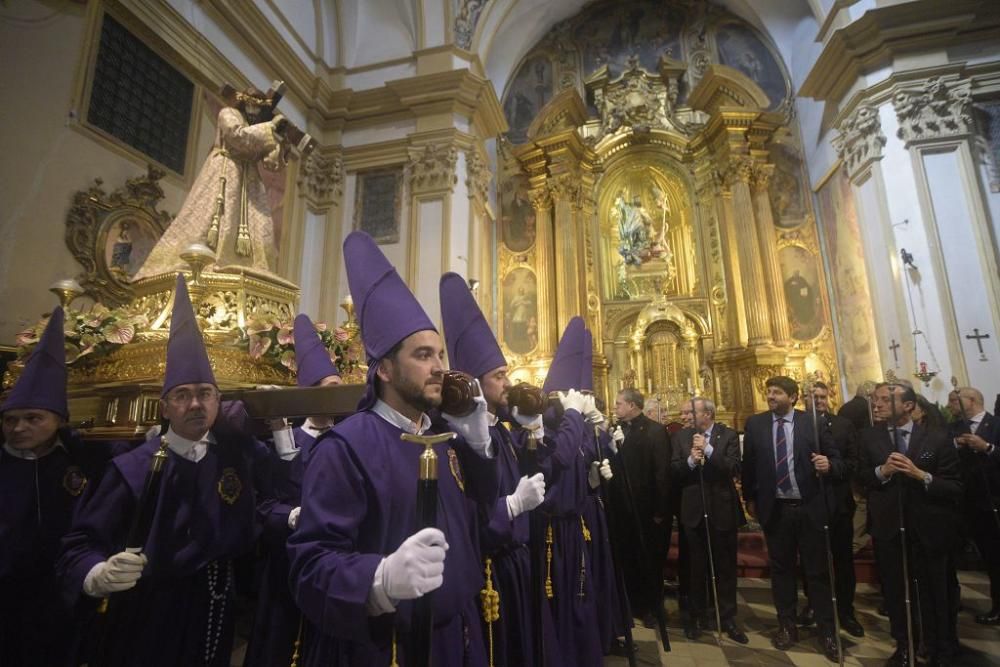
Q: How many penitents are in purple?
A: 7